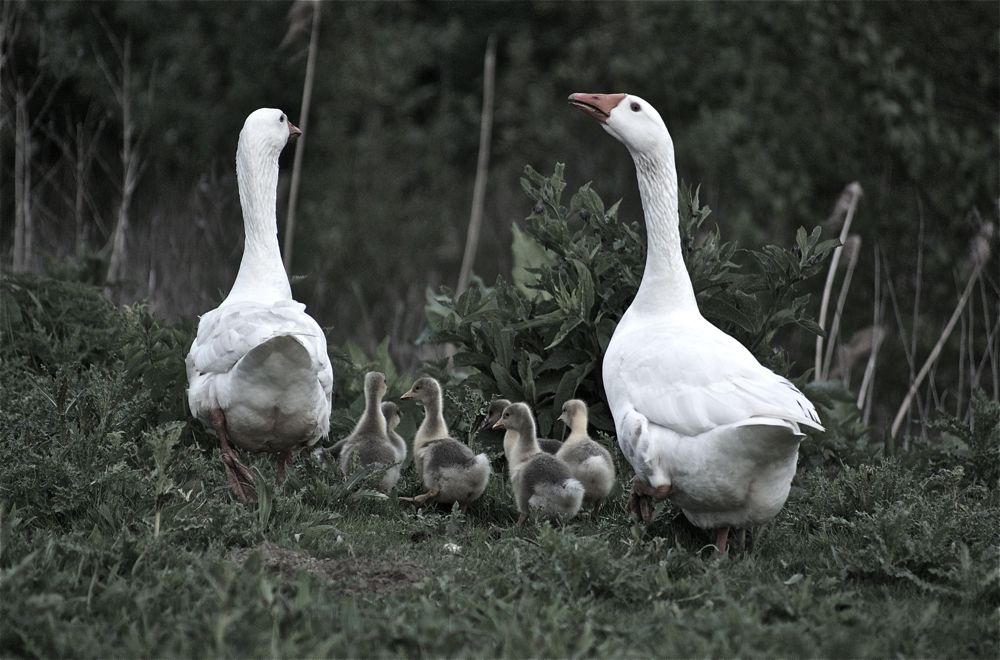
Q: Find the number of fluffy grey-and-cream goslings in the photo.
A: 6